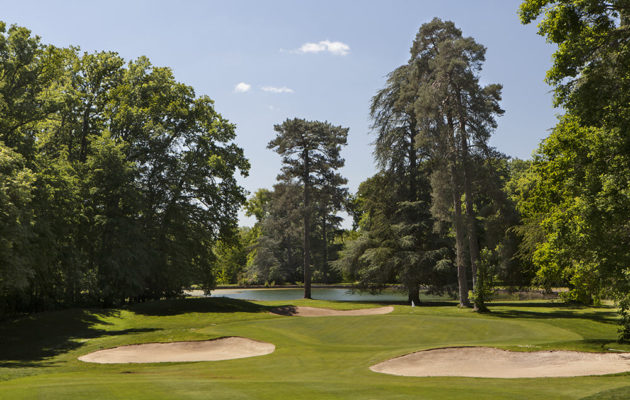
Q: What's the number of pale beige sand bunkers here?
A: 3